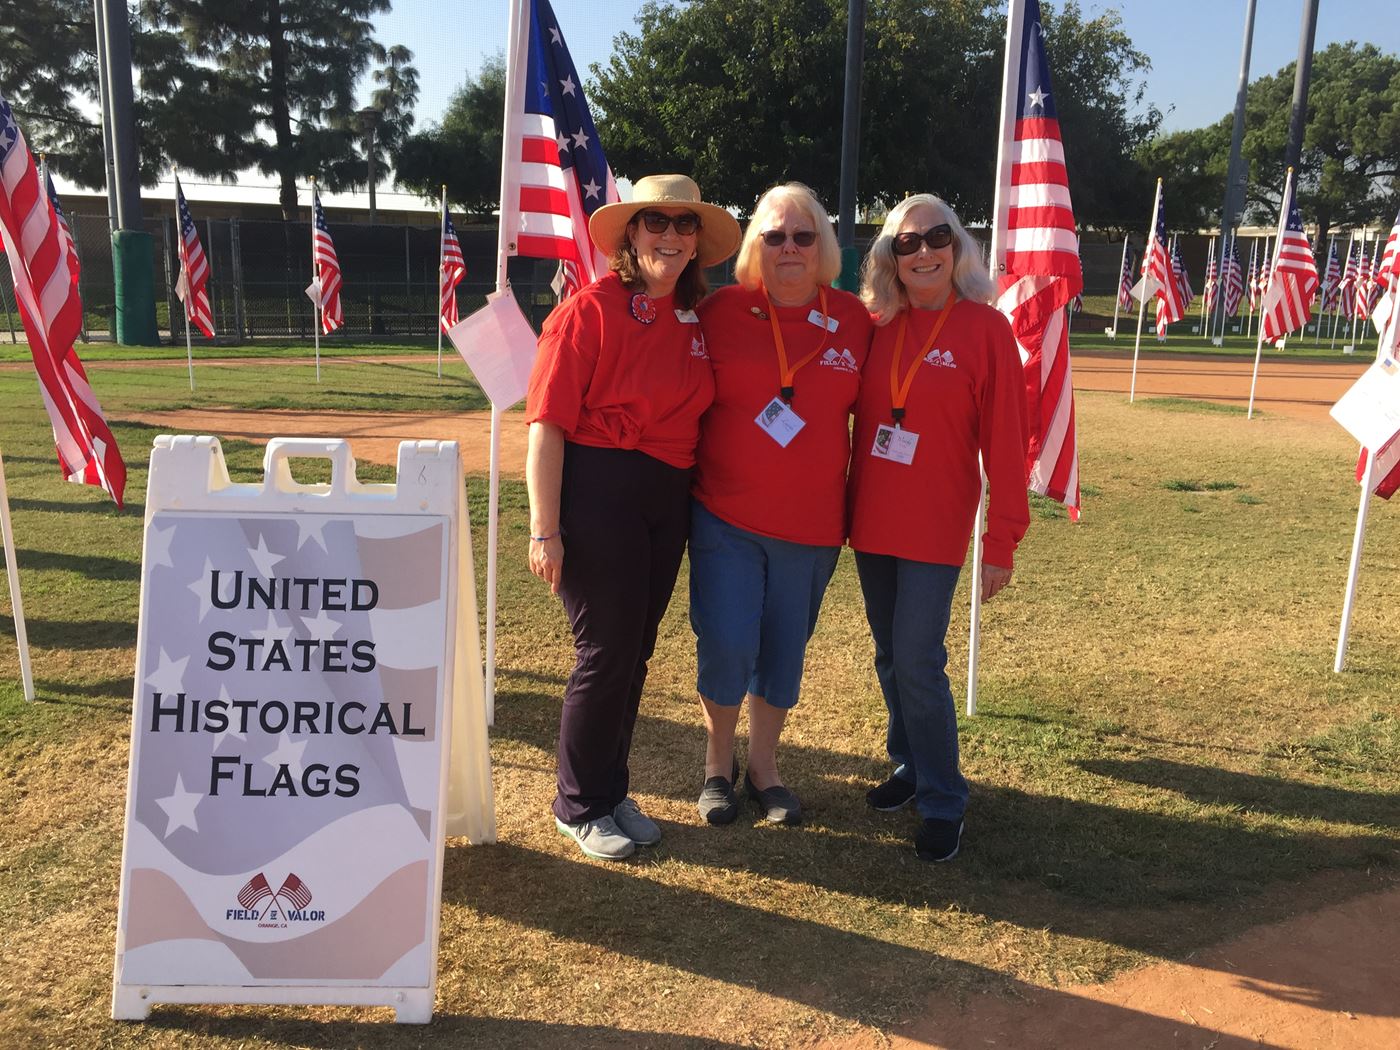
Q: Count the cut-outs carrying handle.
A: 1